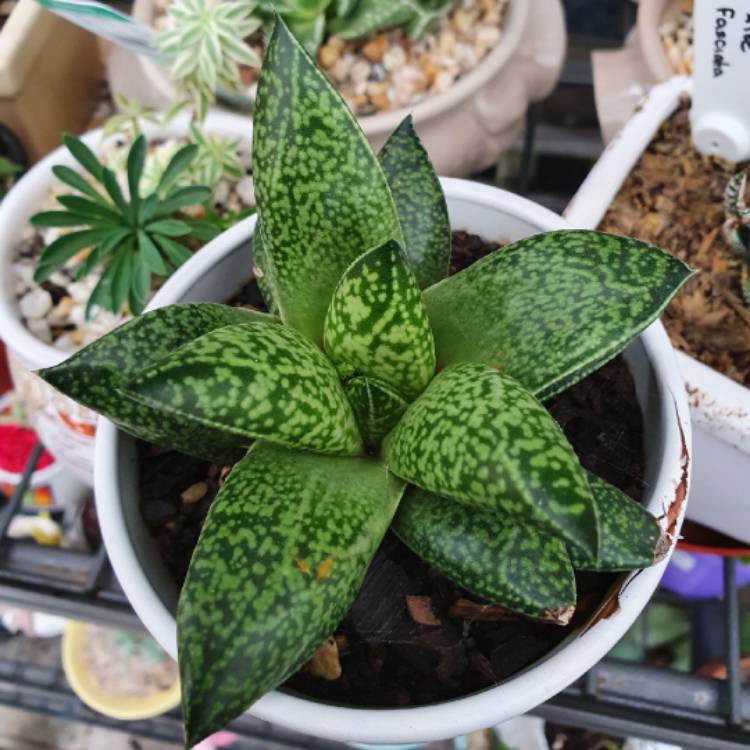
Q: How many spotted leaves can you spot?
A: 11